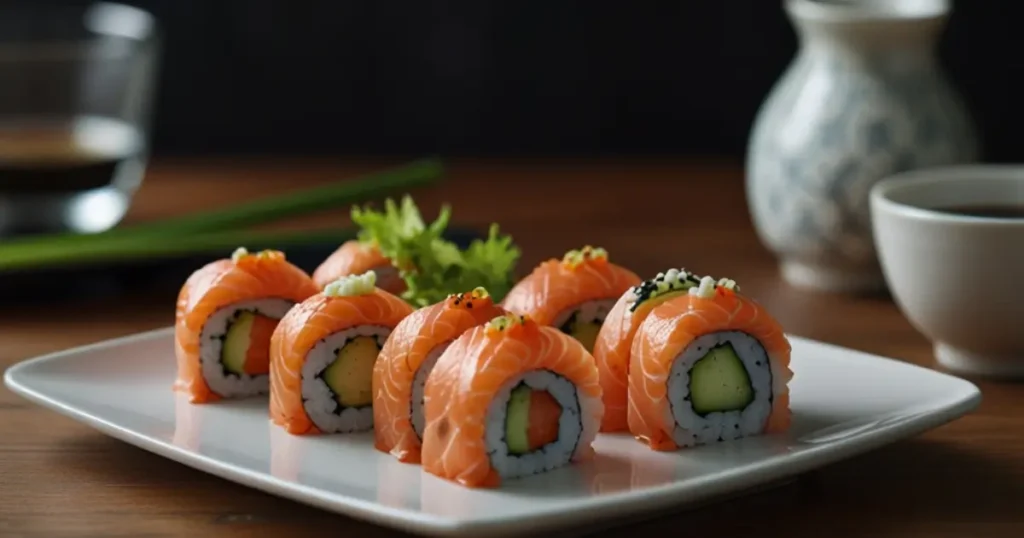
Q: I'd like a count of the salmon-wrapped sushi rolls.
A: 8